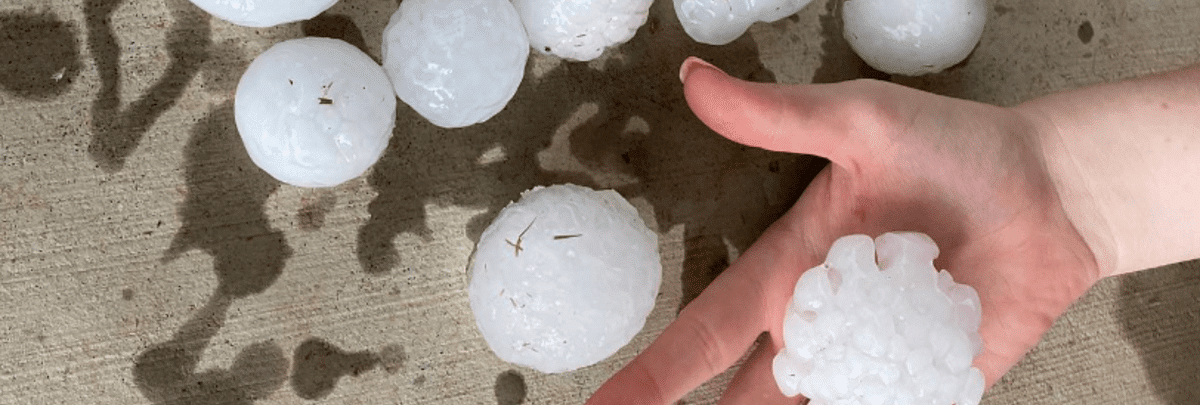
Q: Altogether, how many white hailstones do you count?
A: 8